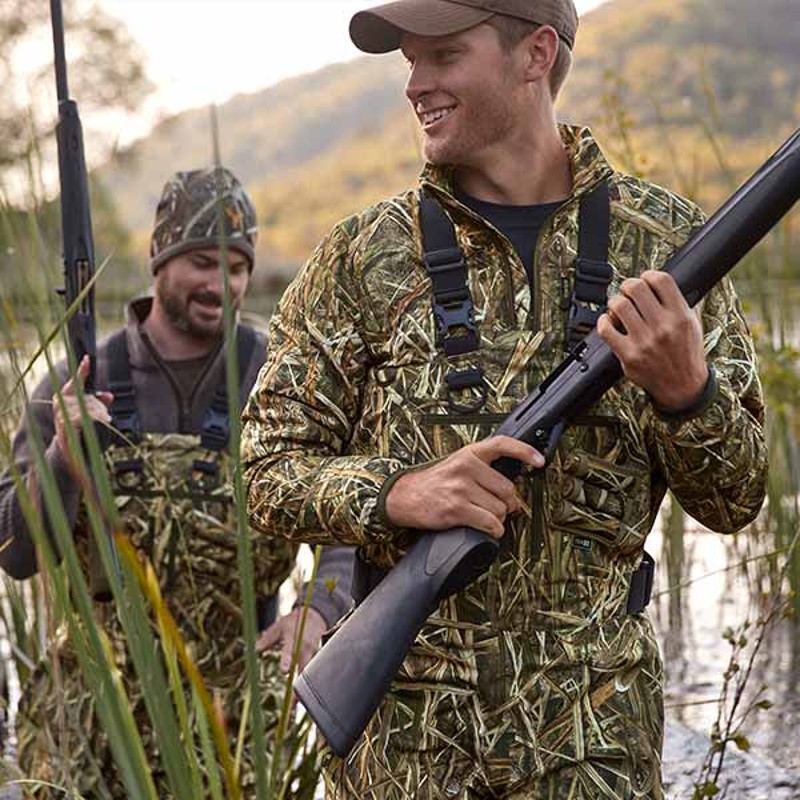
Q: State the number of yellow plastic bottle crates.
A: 0